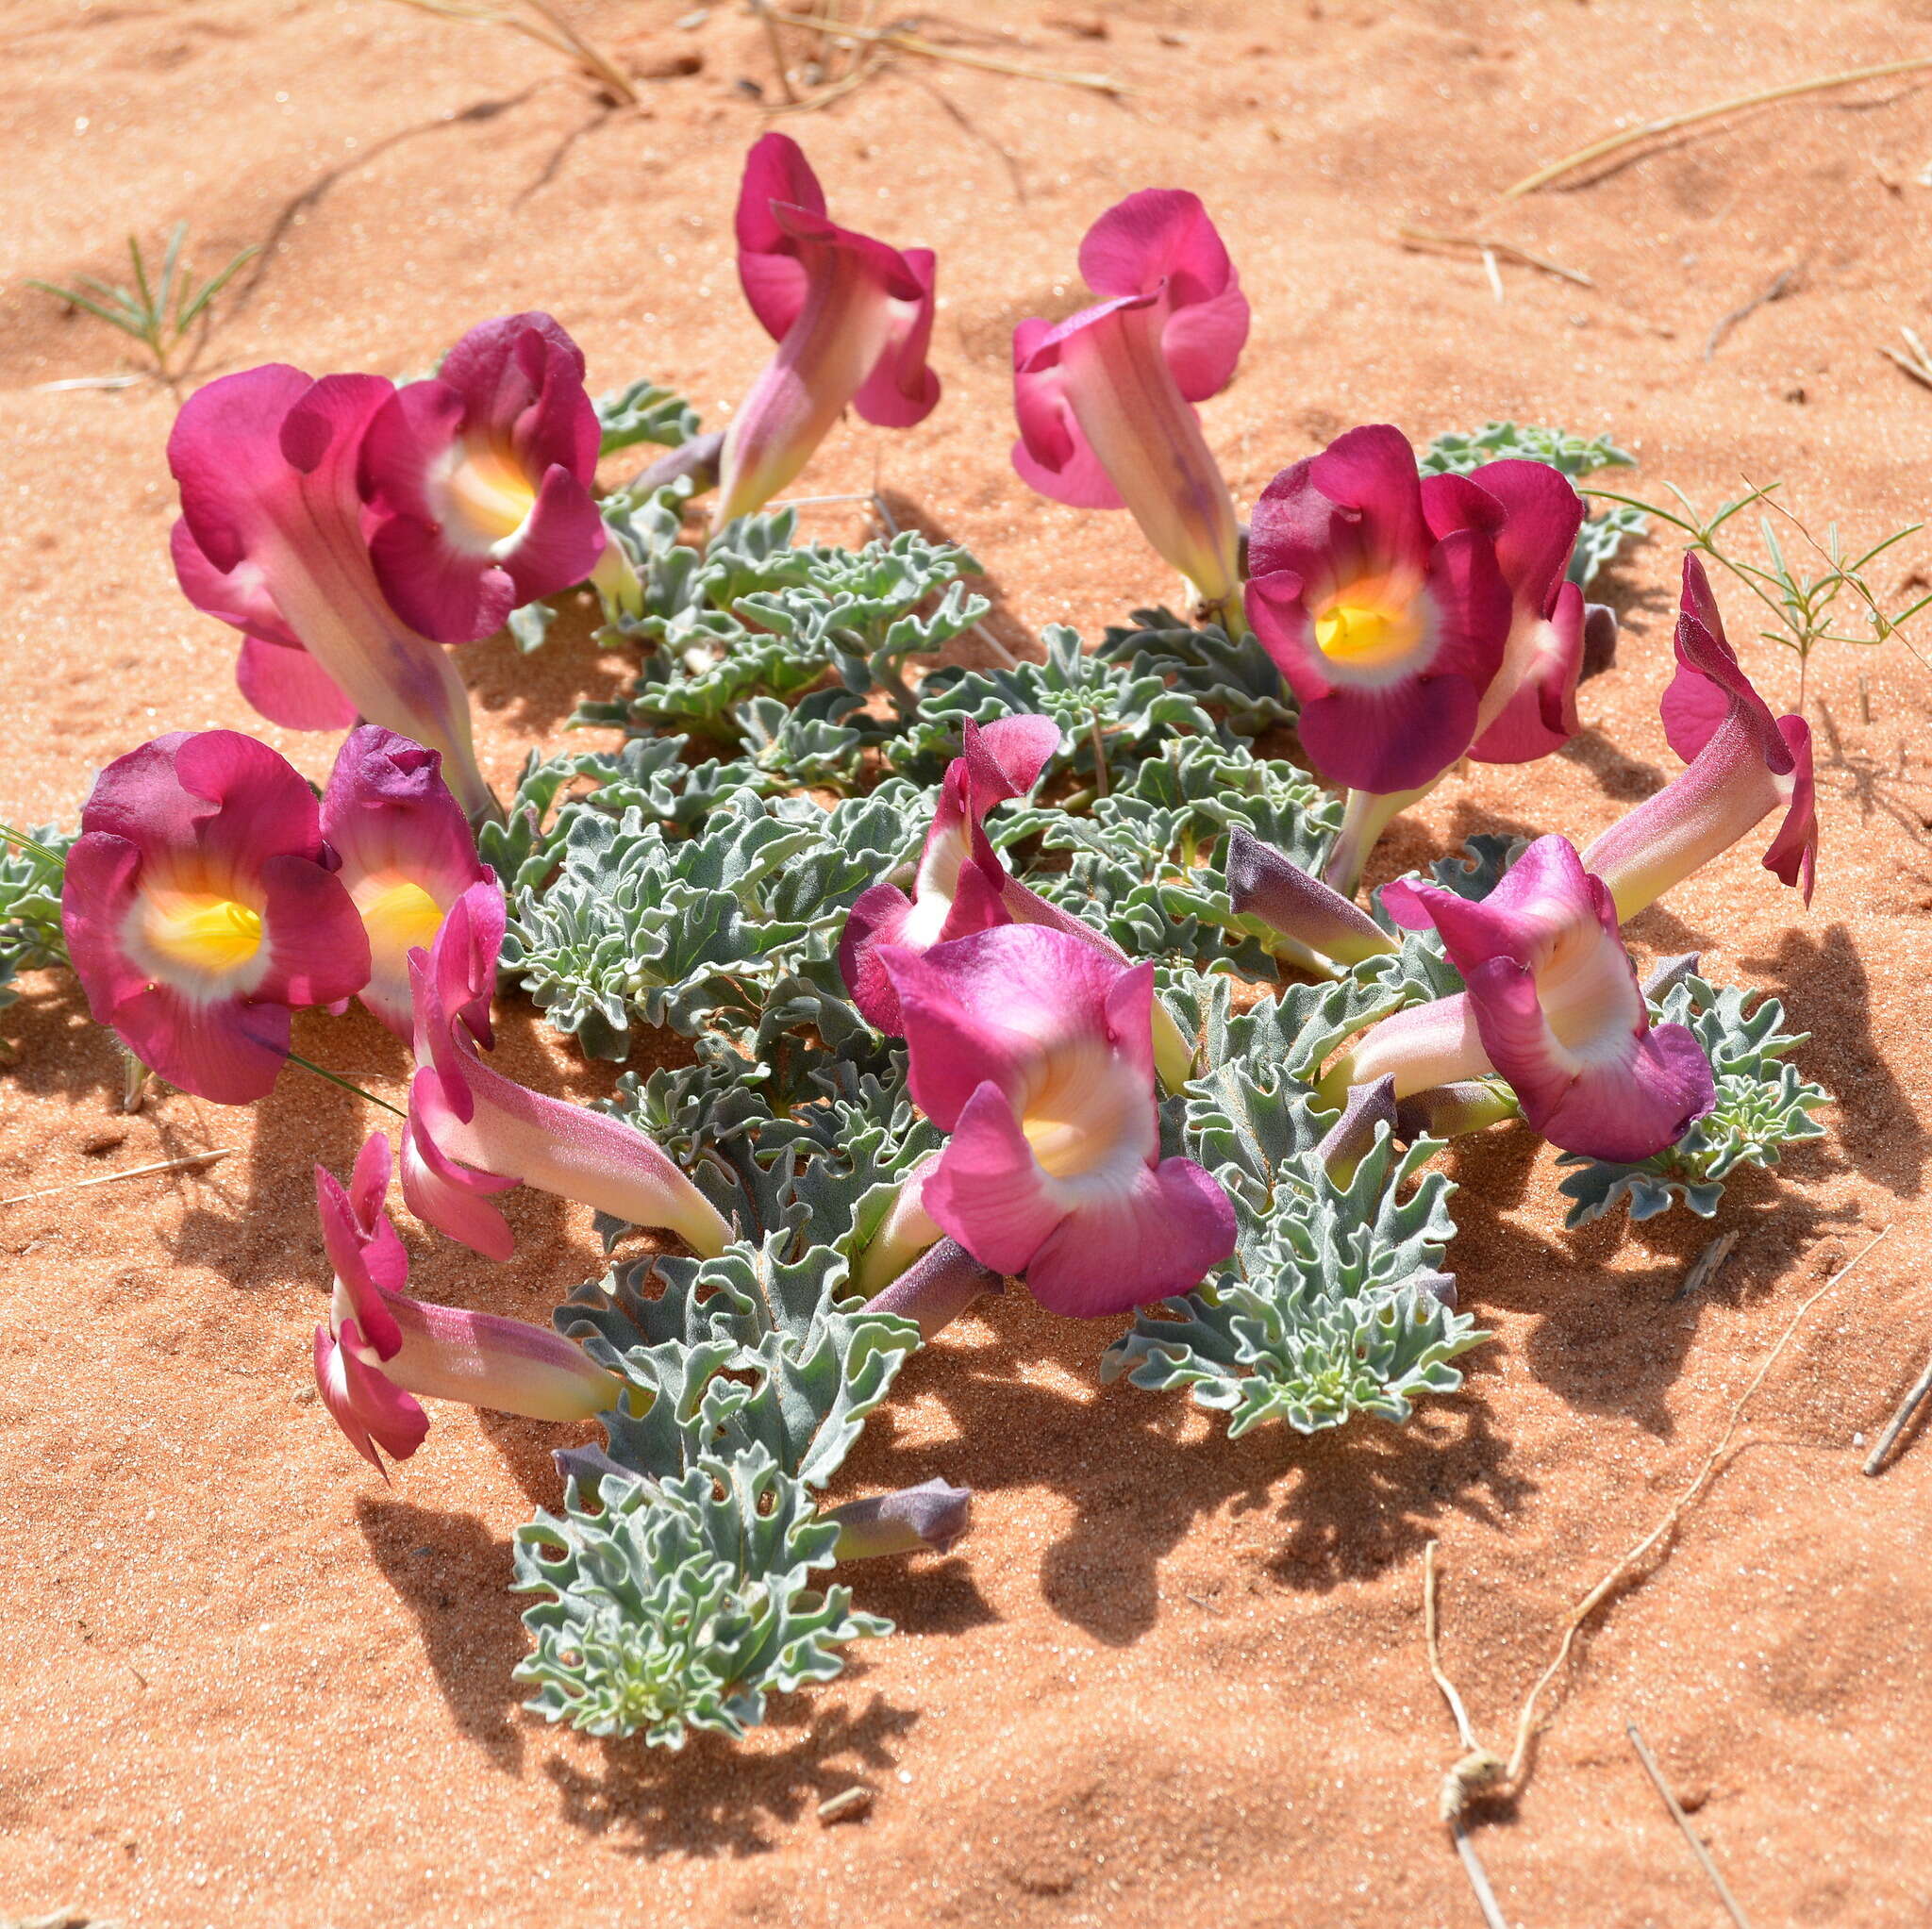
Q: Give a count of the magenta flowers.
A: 14